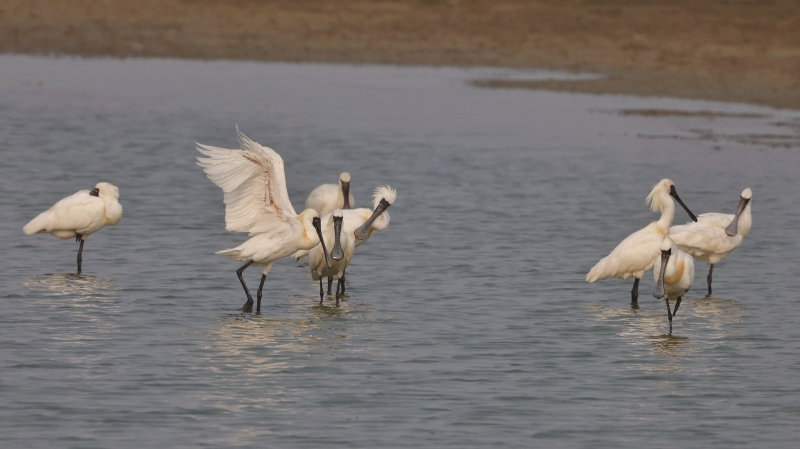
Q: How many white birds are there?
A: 8